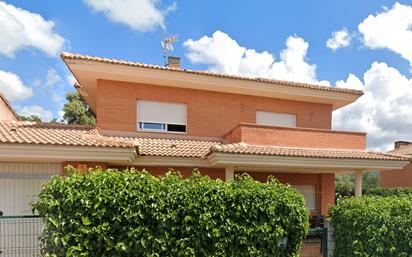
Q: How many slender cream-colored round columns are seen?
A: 2